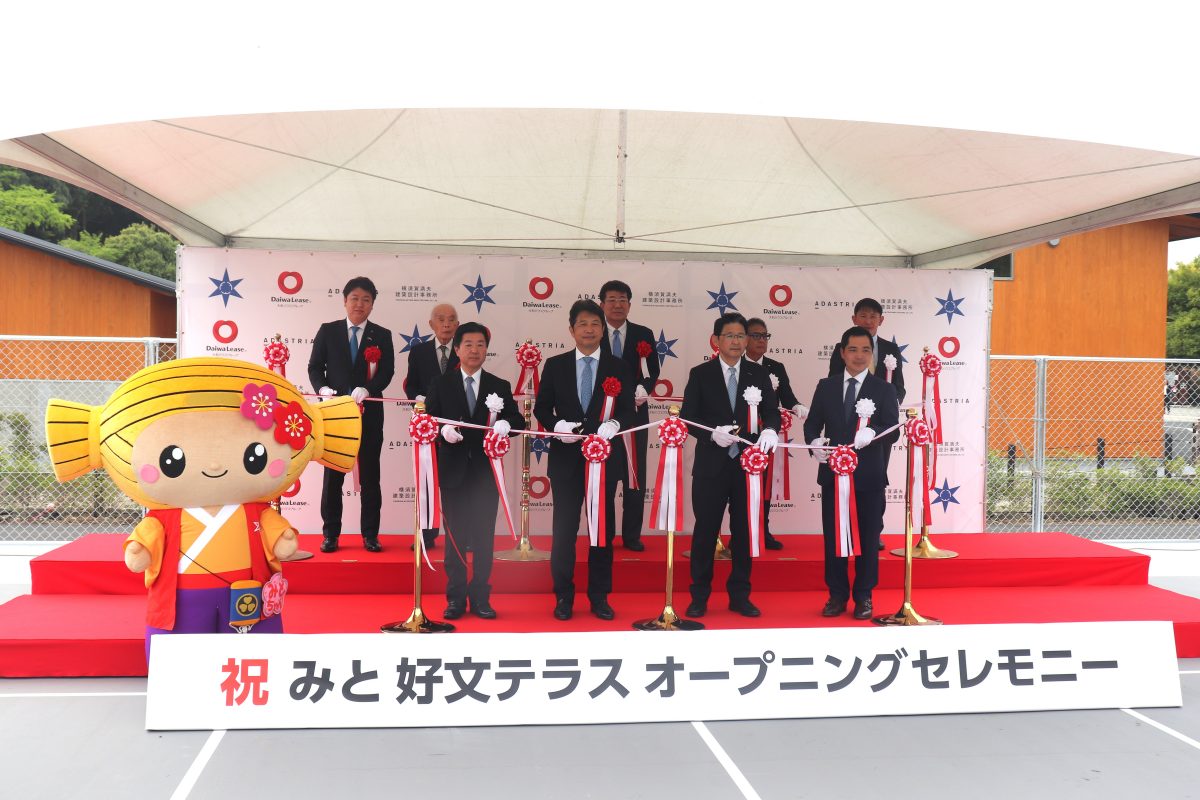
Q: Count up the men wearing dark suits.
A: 9